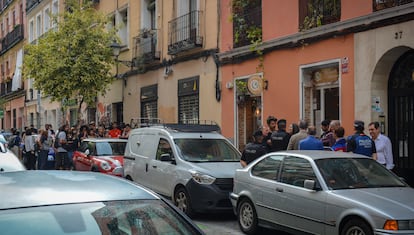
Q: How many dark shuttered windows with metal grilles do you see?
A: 2